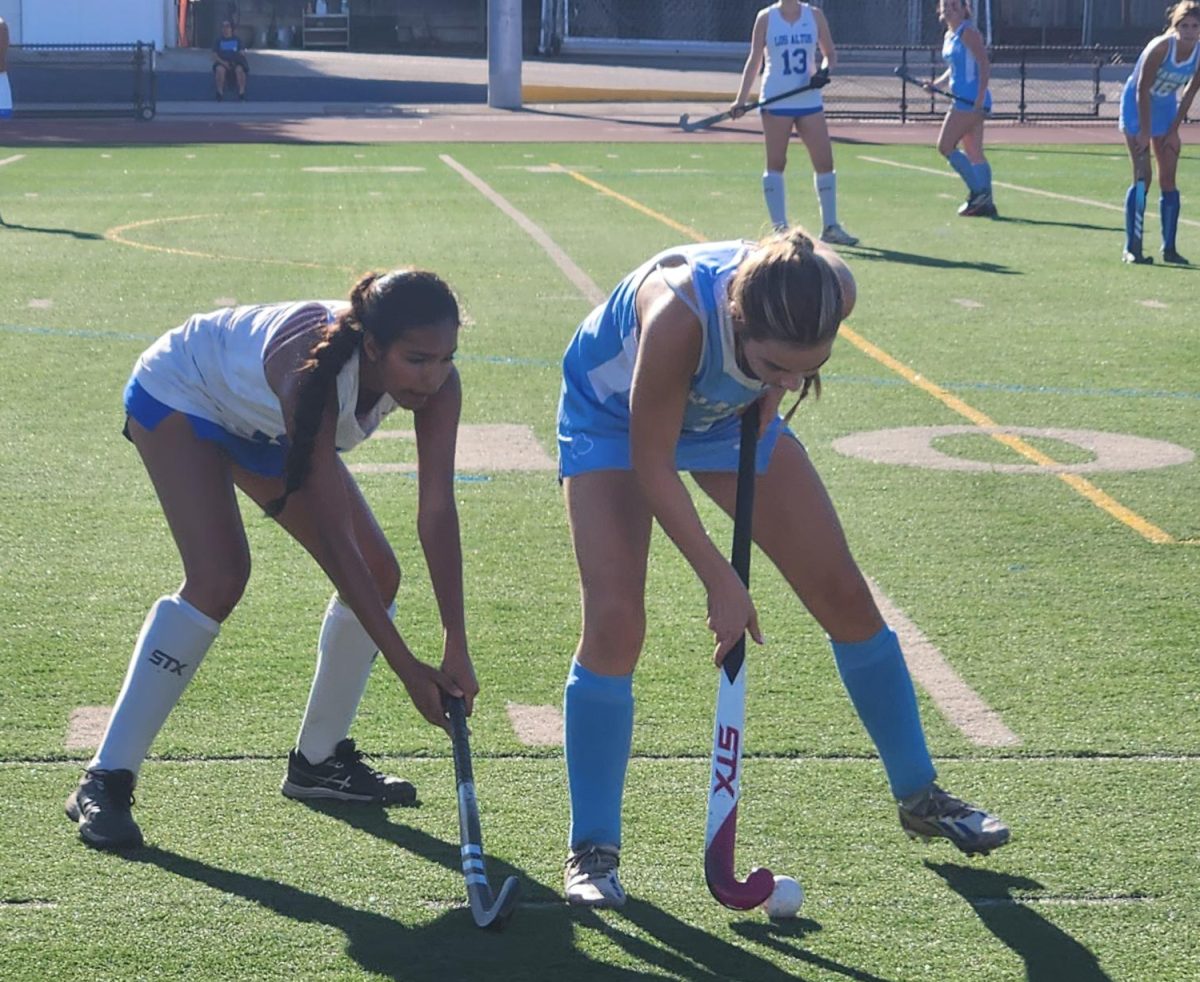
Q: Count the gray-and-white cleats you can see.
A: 2